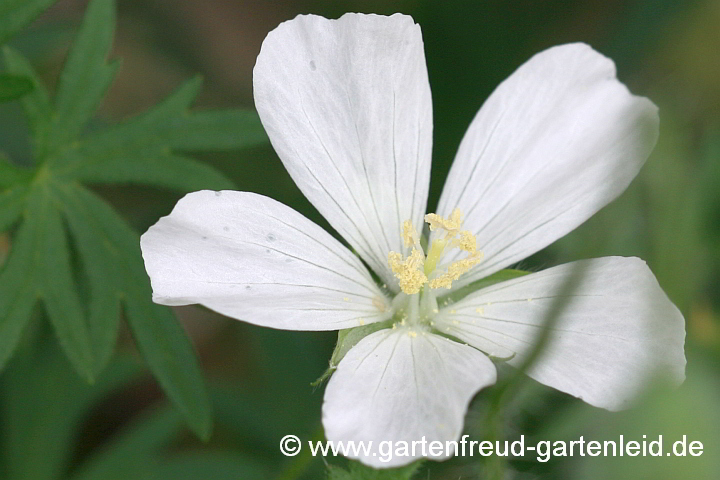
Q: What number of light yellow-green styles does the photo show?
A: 1